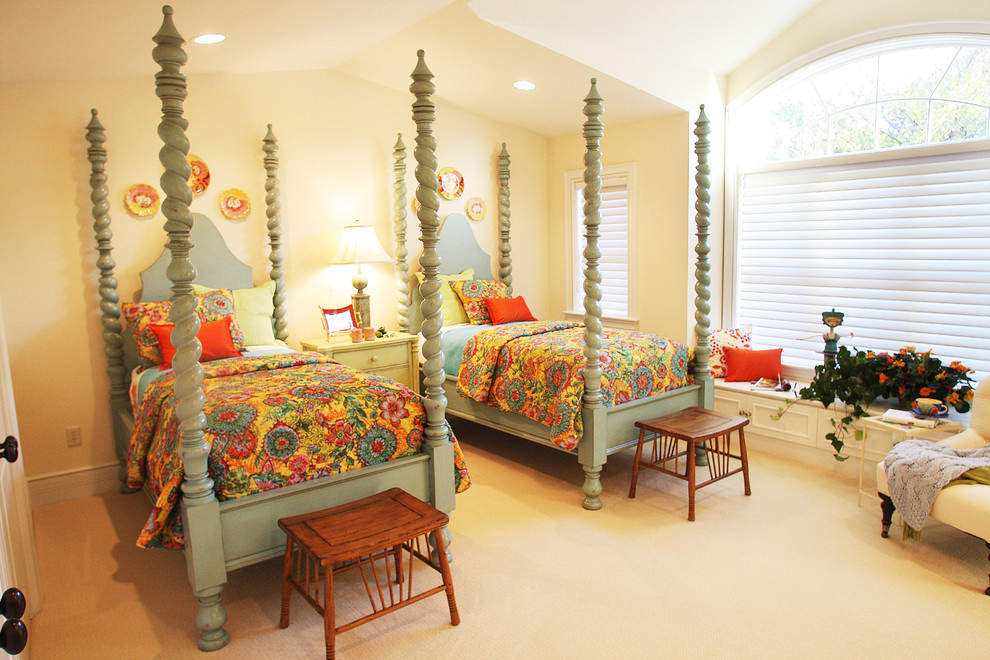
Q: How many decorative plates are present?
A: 6